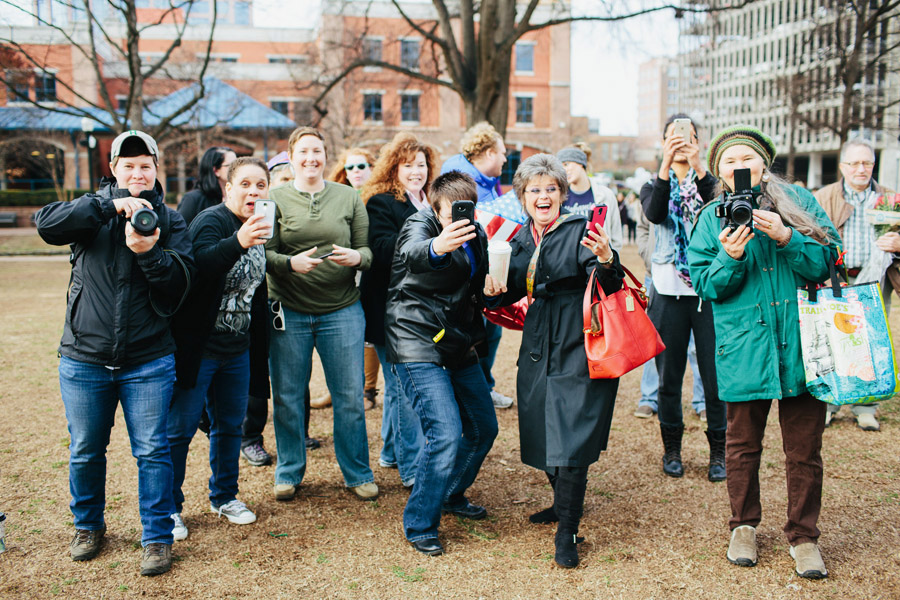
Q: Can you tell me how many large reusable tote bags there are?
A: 1